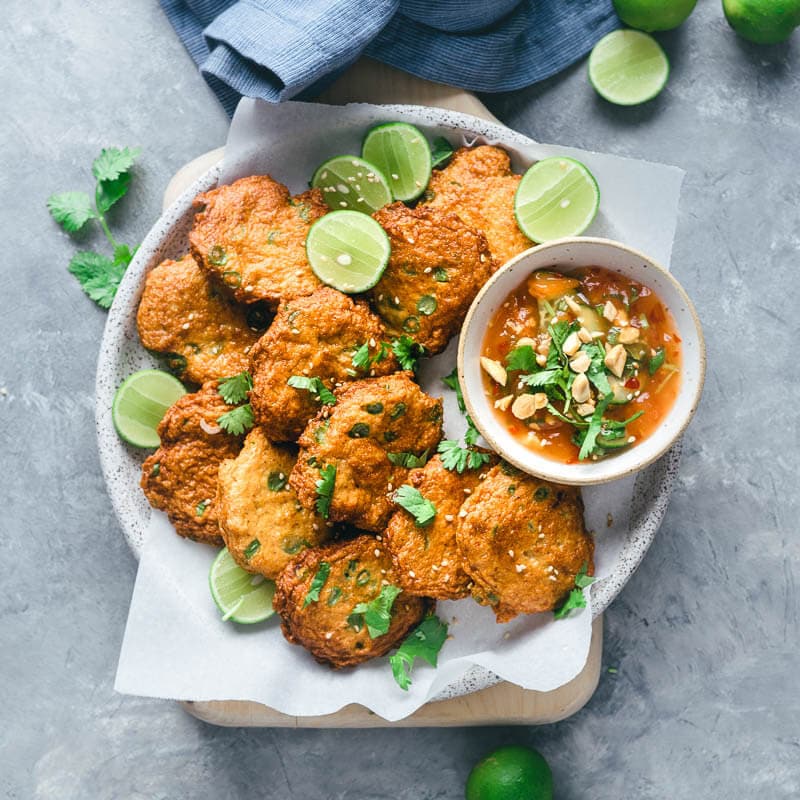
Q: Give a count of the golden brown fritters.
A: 11